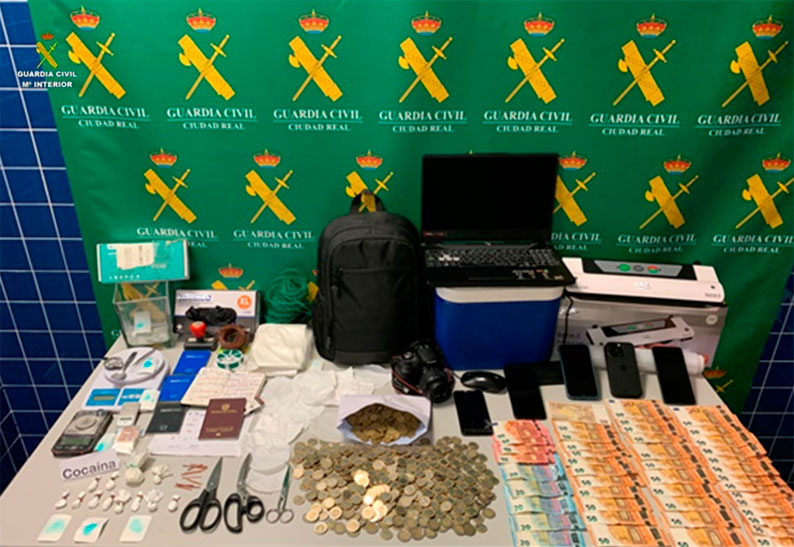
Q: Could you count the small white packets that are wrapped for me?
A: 12